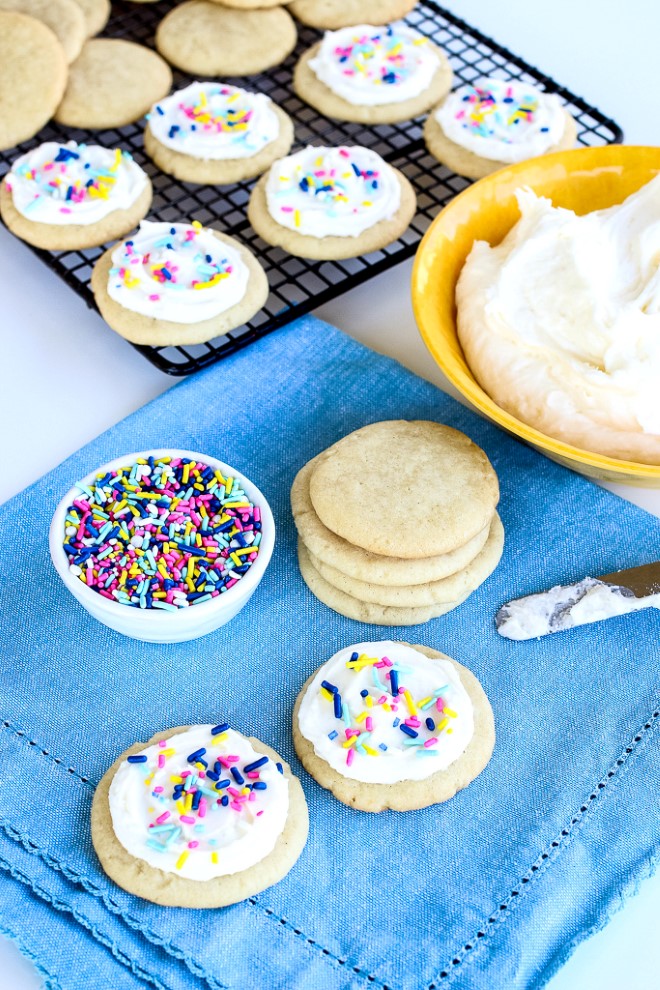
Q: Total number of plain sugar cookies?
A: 11